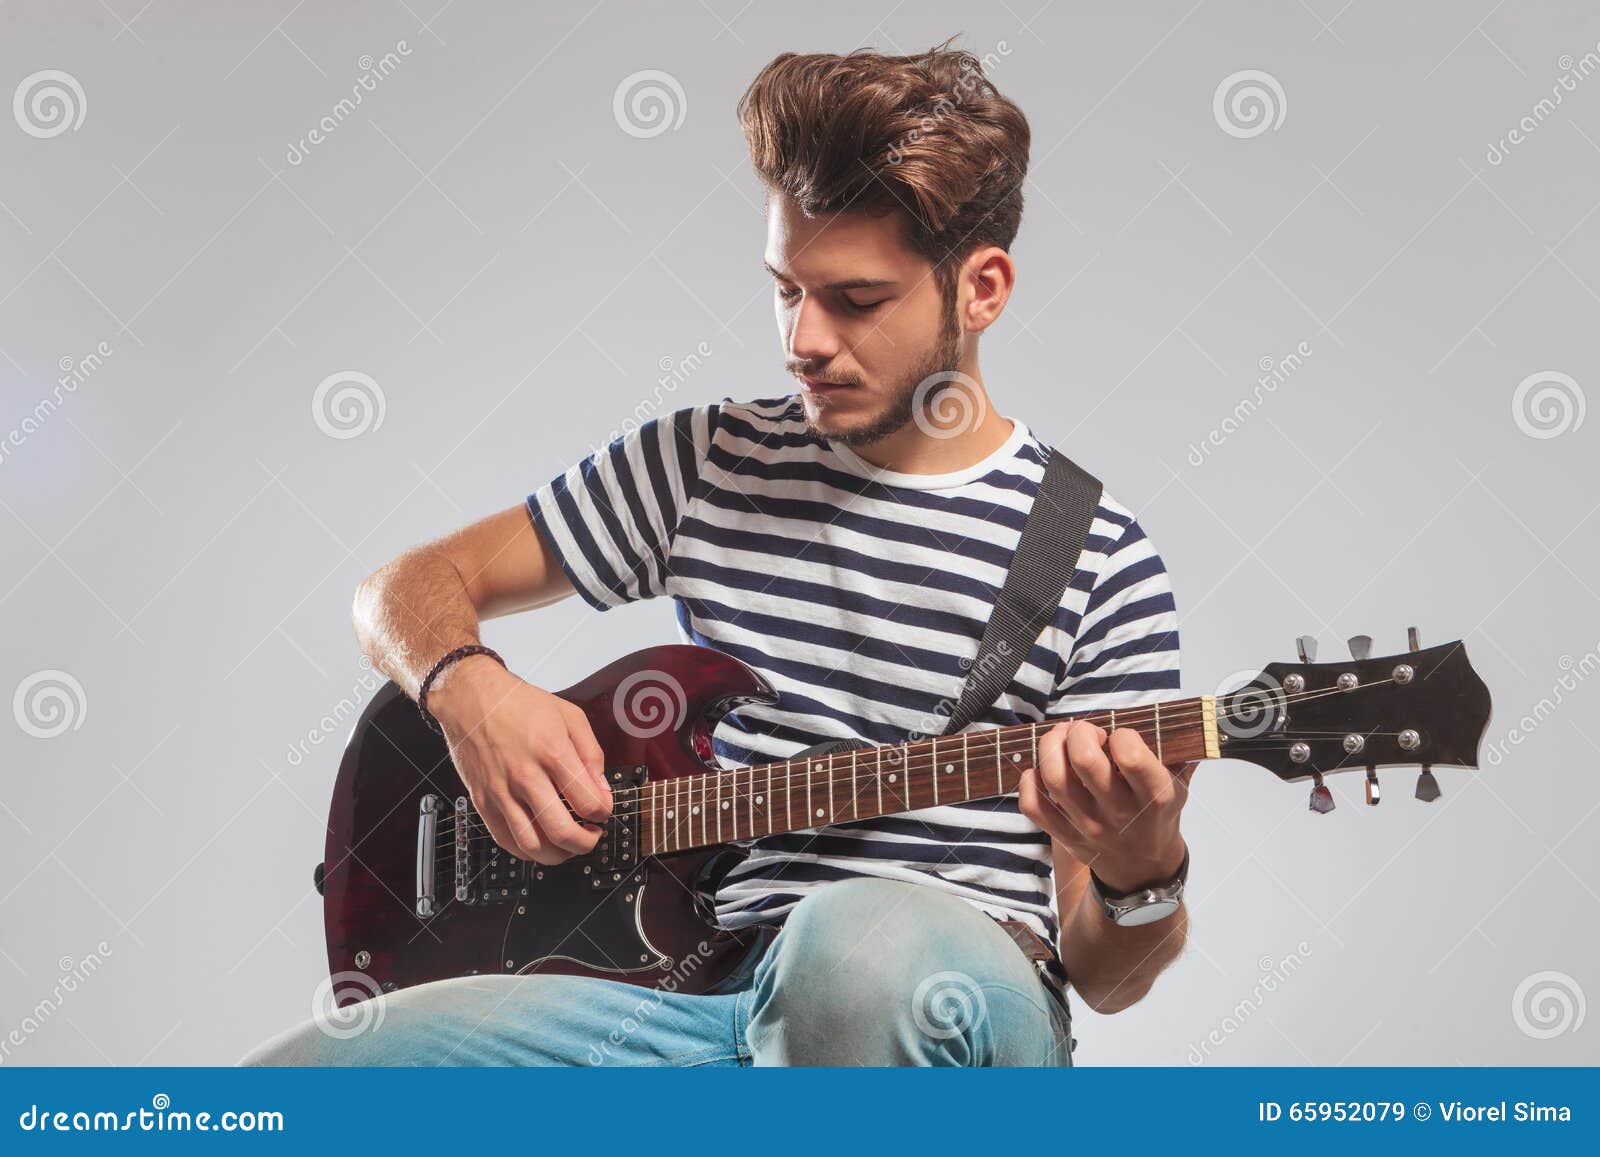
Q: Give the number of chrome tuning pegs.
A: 6